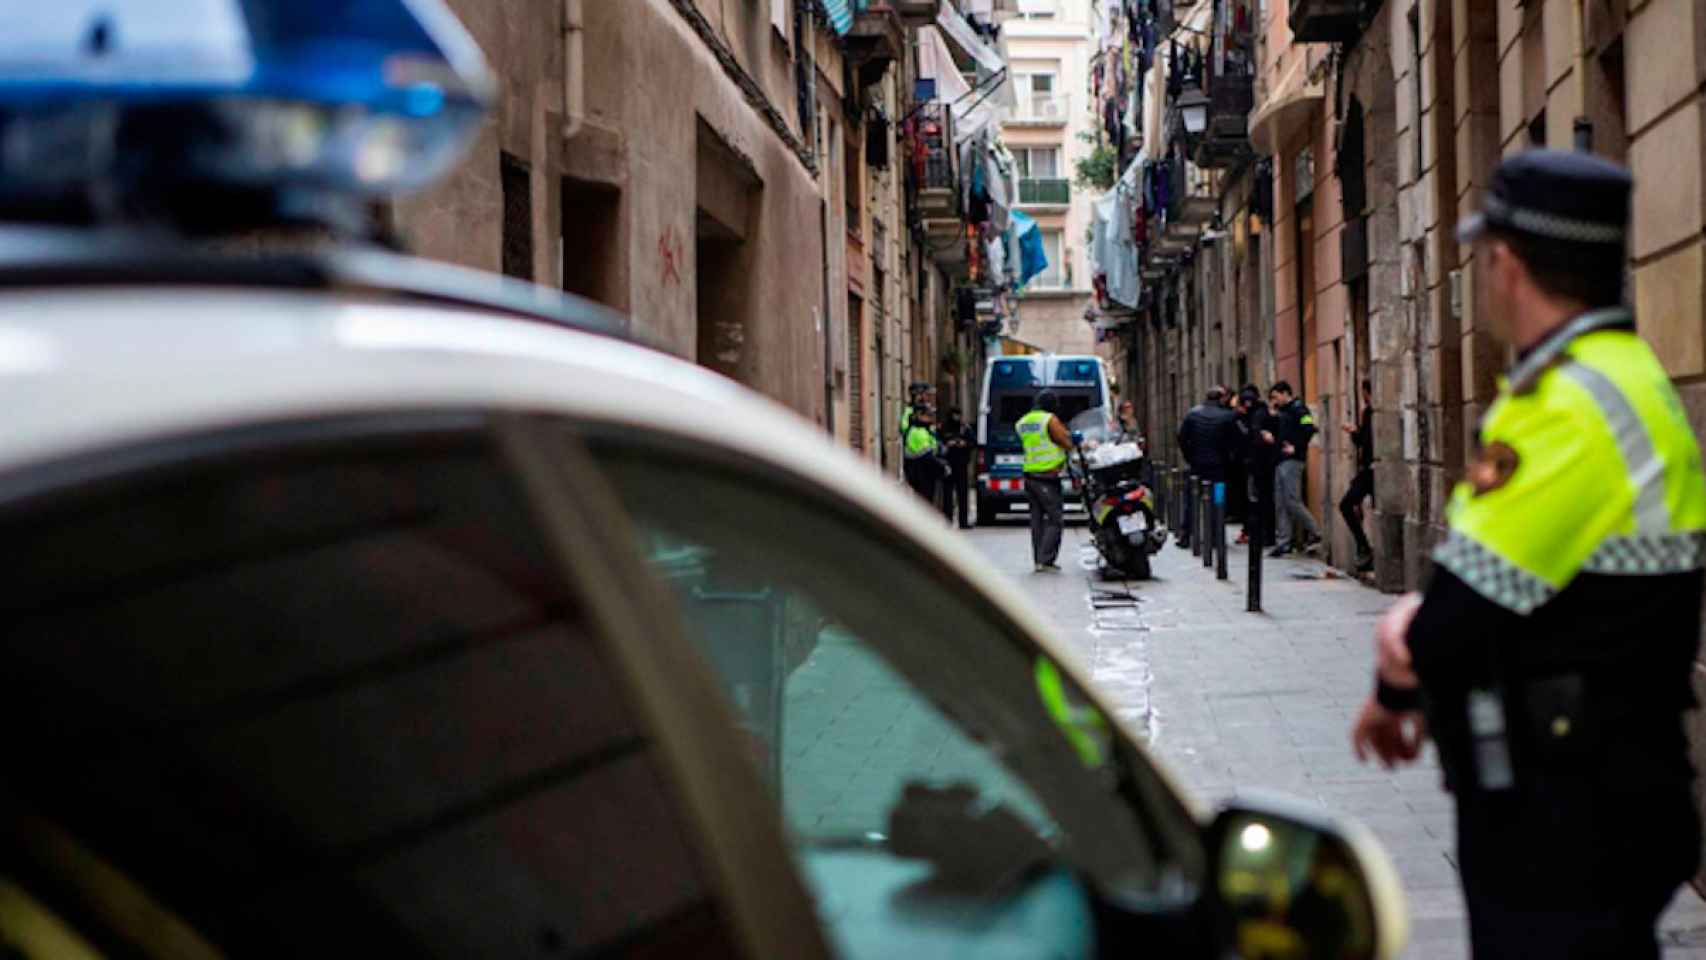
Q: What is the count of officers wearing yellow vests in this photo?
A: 4